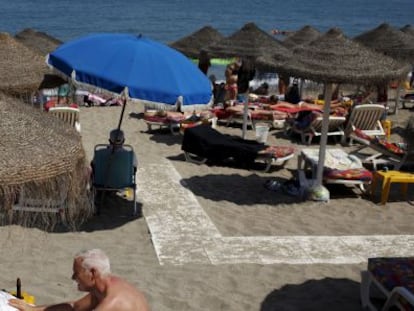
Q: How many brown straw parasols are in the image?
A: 9